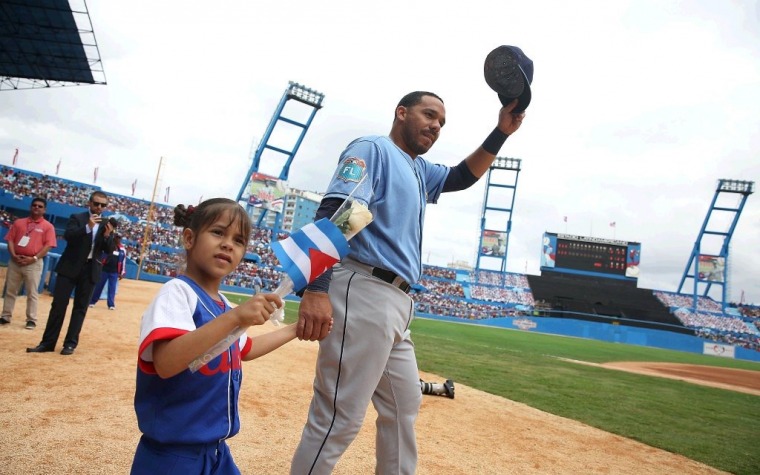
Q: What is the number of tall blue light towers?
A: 3